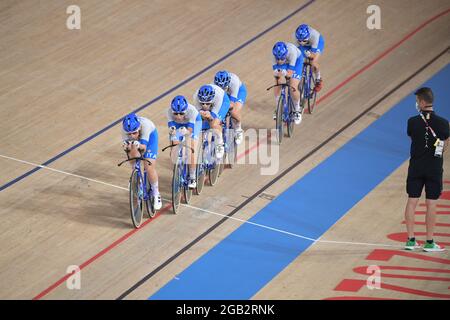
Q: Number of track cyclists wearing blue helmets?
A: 6